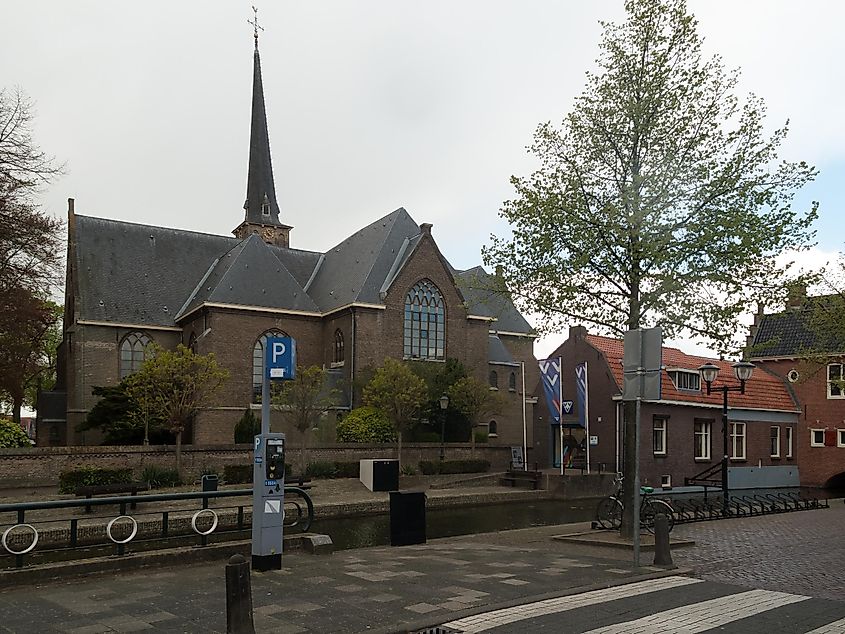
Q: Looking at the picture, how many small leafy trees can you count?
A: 4